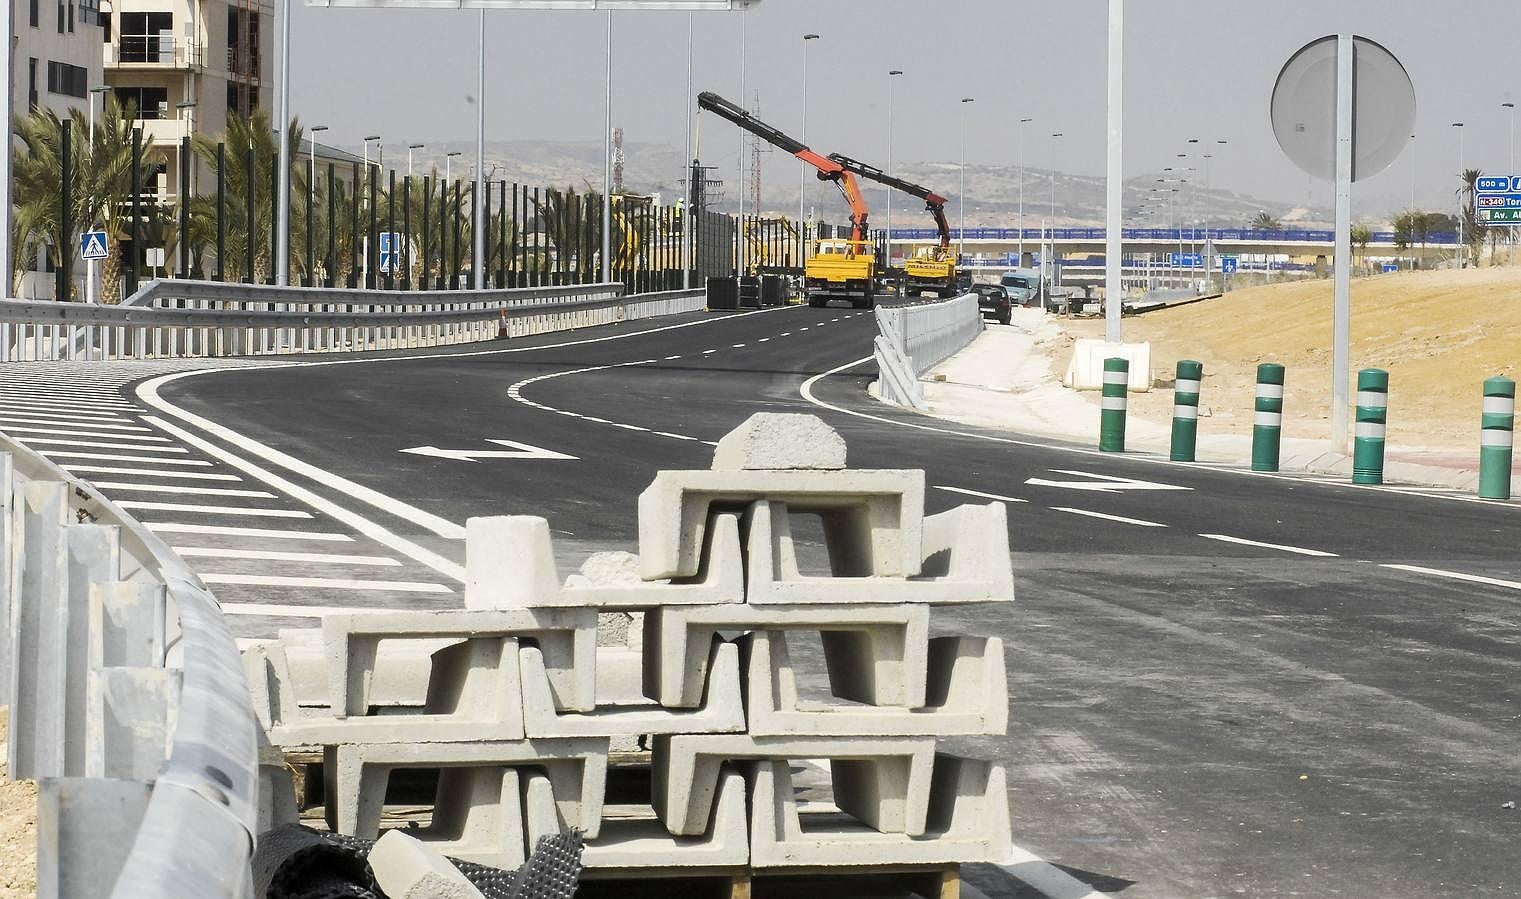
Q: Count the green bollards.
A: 5